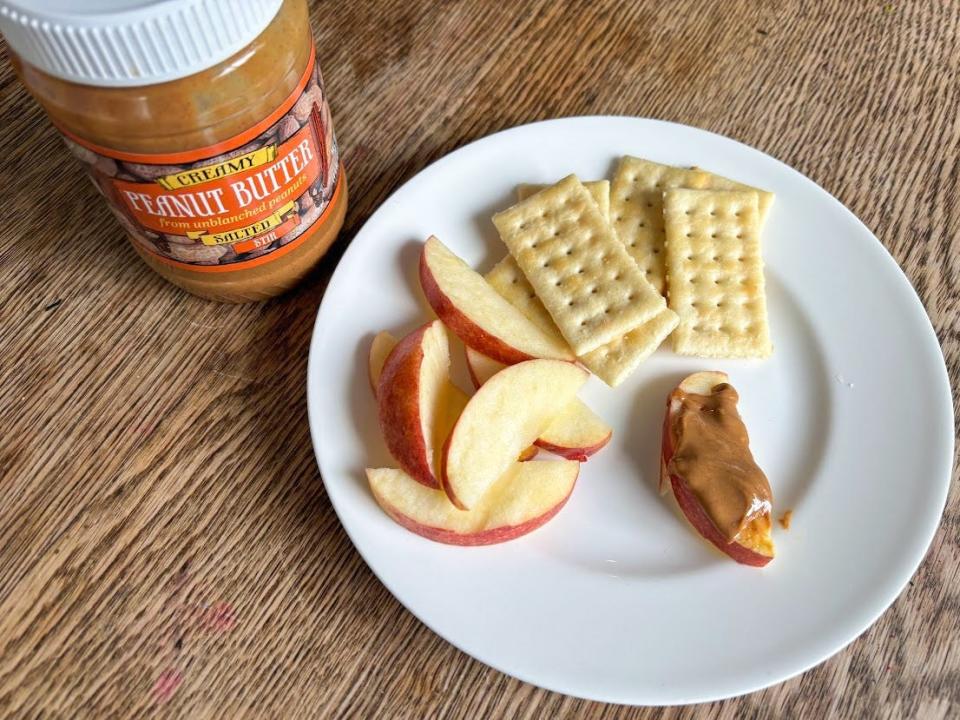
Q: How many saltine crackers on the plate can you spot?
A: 5